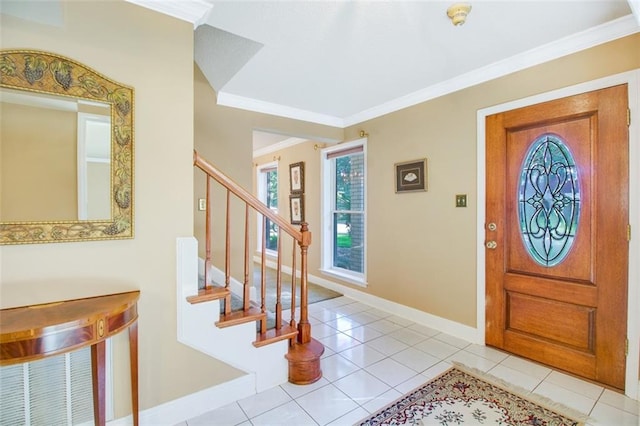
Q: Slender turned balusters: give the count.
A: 6